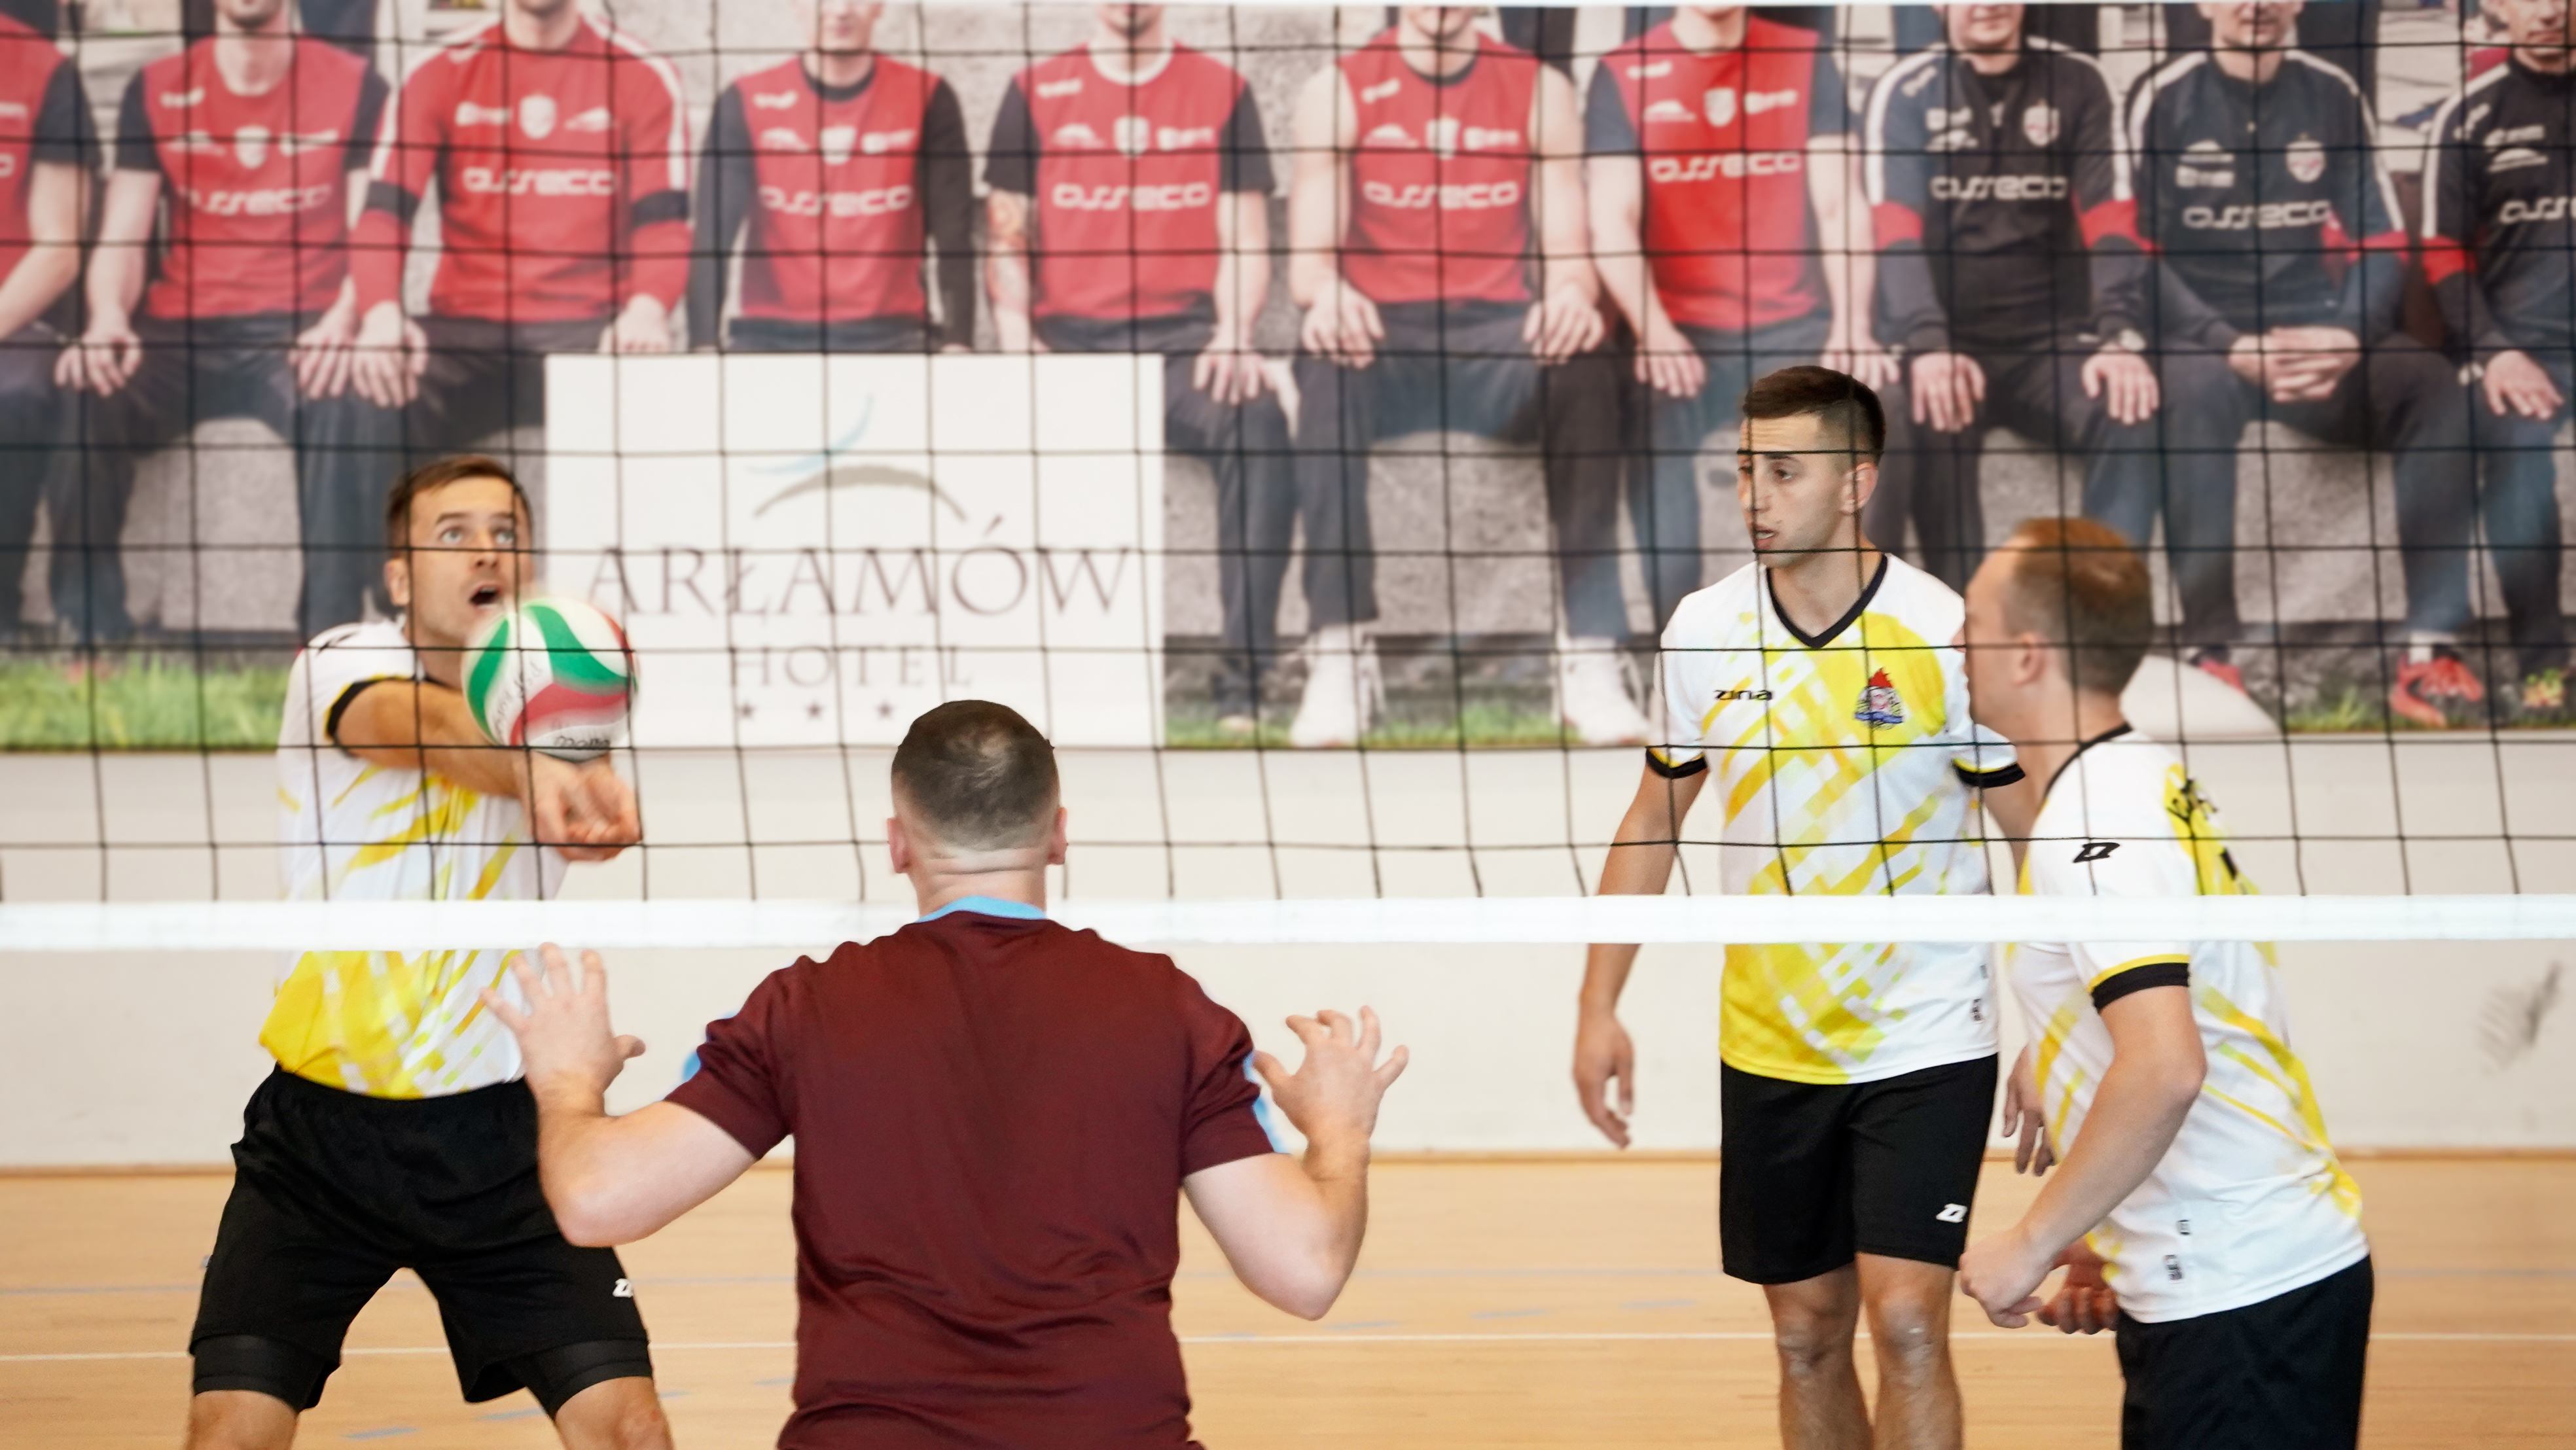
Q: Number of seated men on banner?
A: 10